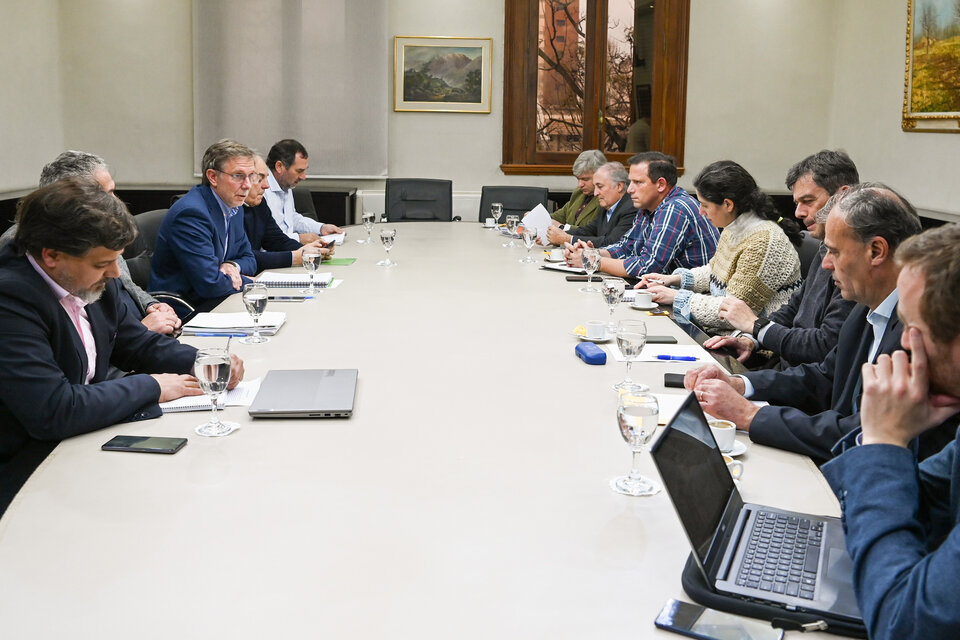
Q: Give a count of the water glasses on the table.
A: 12